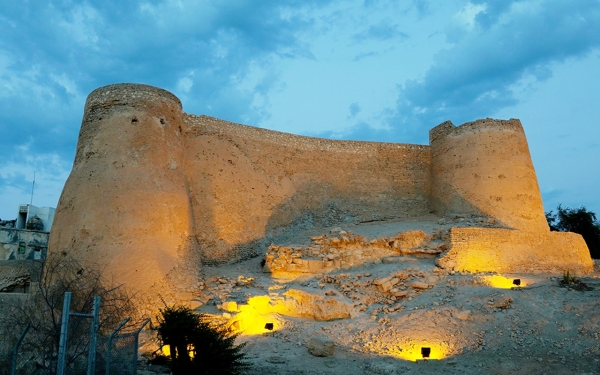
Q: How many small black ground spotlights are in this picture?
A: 3